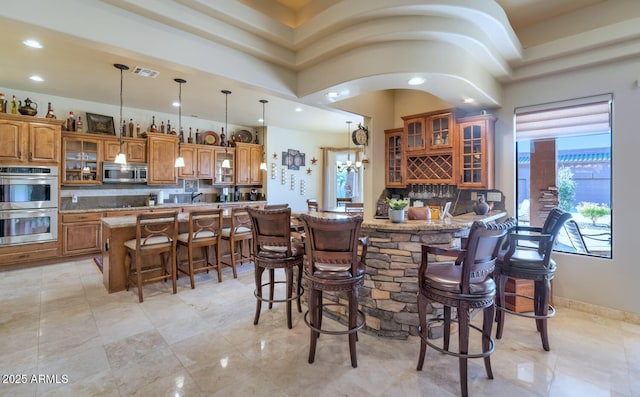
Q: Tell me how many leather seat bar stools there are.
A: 4